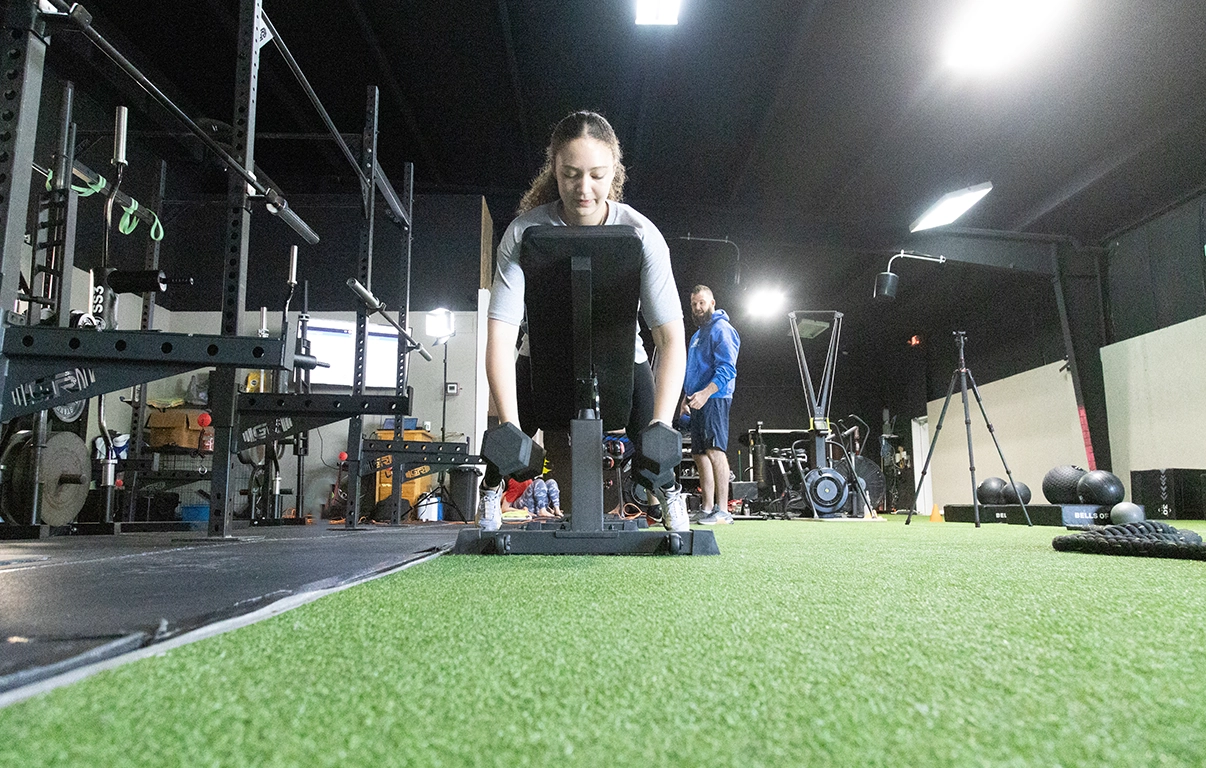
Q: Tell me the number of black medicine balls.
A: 4